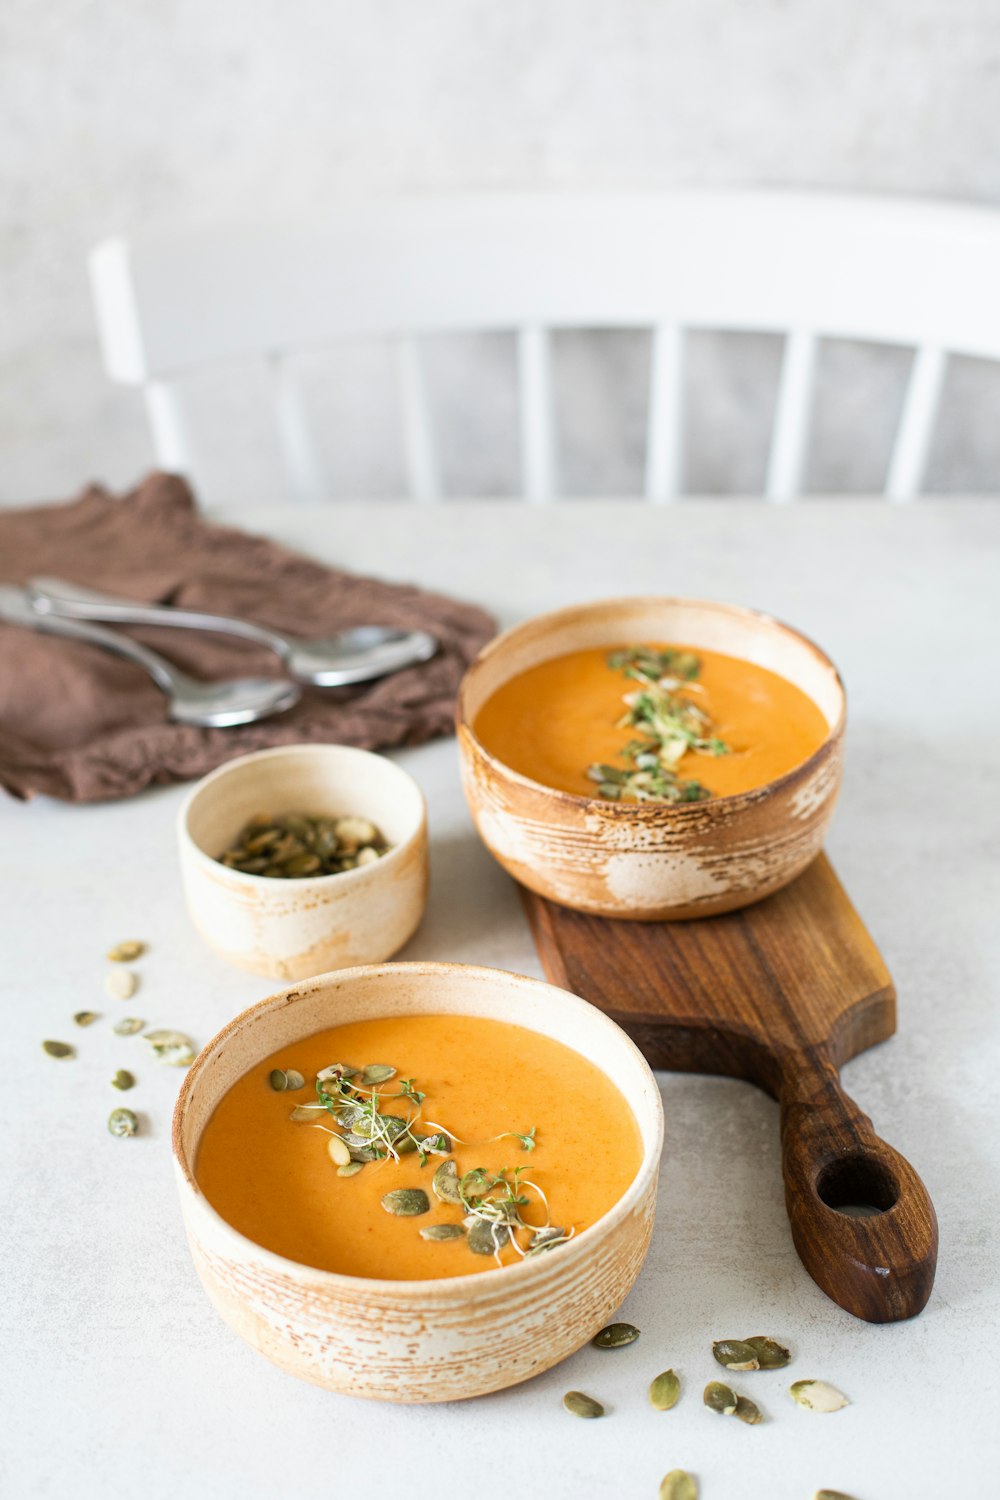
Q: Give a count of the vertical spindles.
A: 7